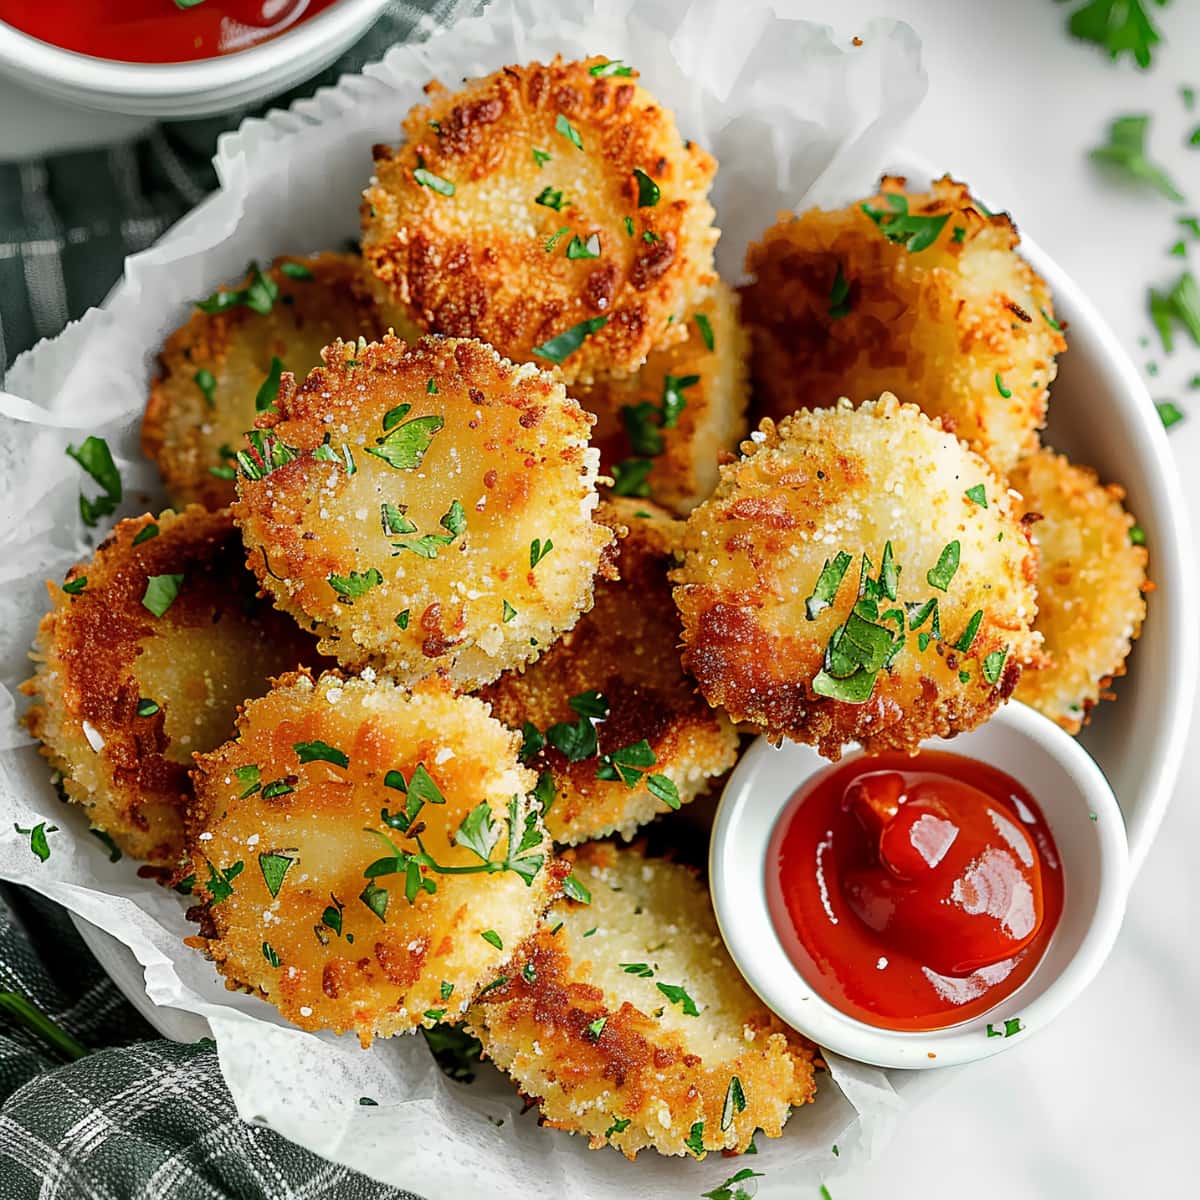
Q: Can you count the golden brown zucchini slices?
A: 11